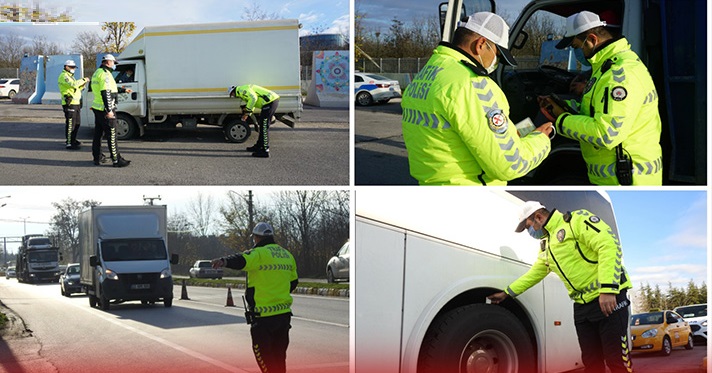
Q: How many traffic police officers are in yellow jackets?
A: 7